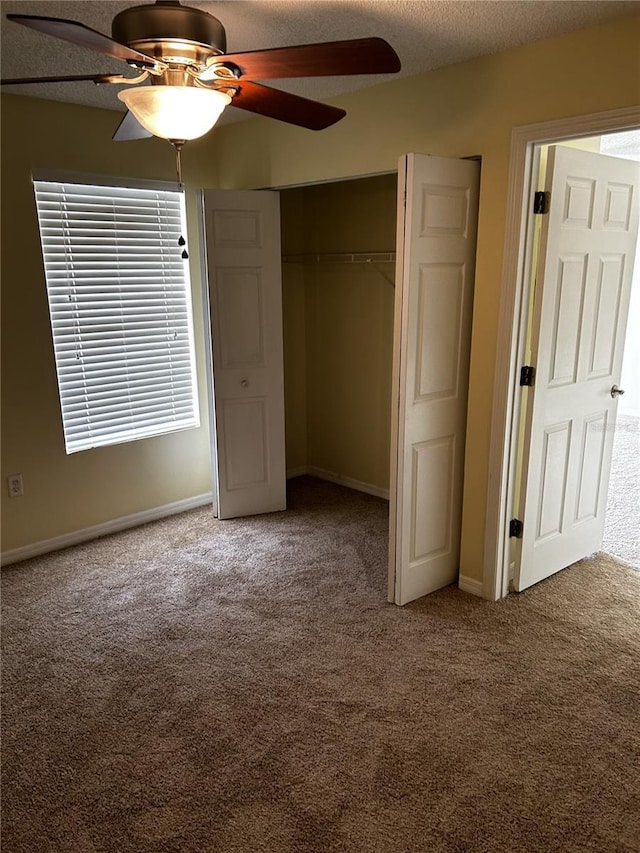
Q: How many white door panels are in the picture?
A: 12